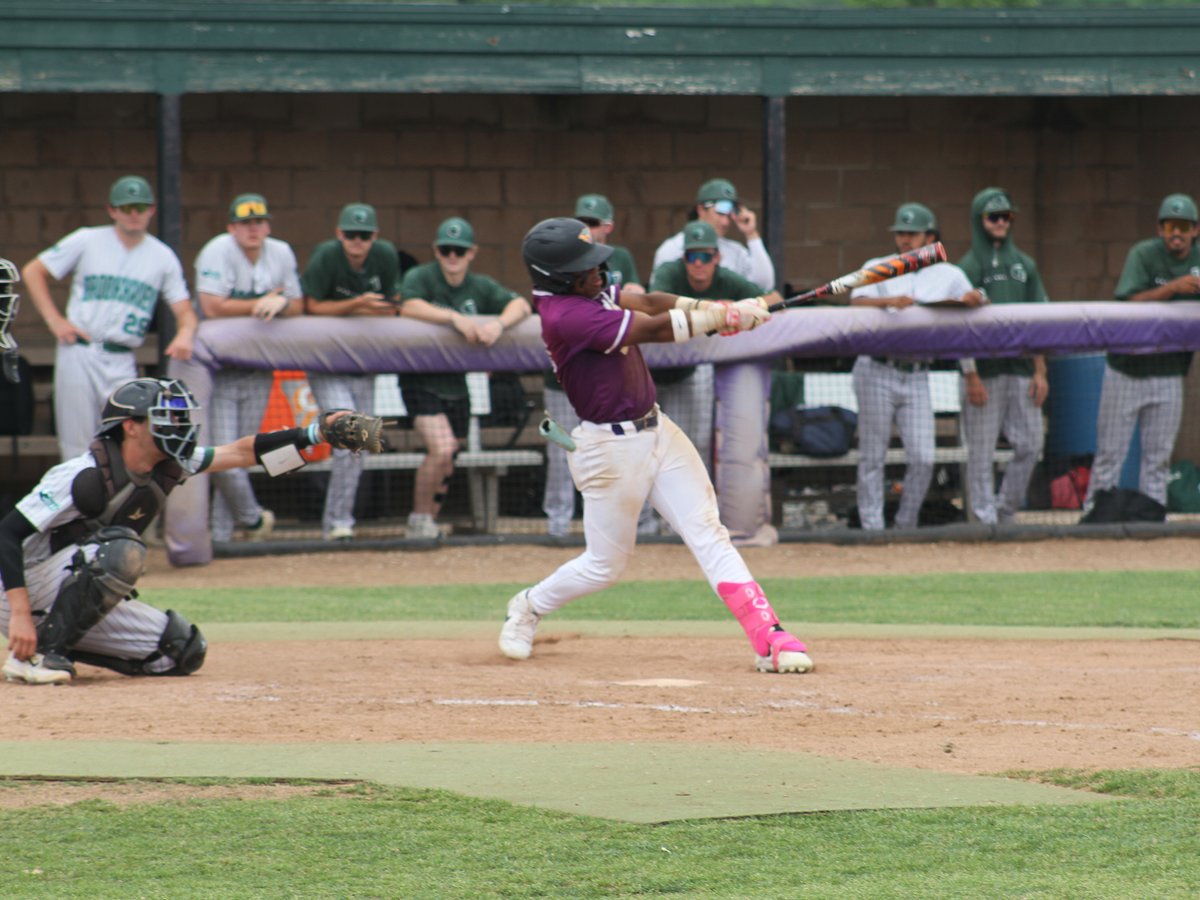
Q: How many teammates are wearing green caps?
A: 10